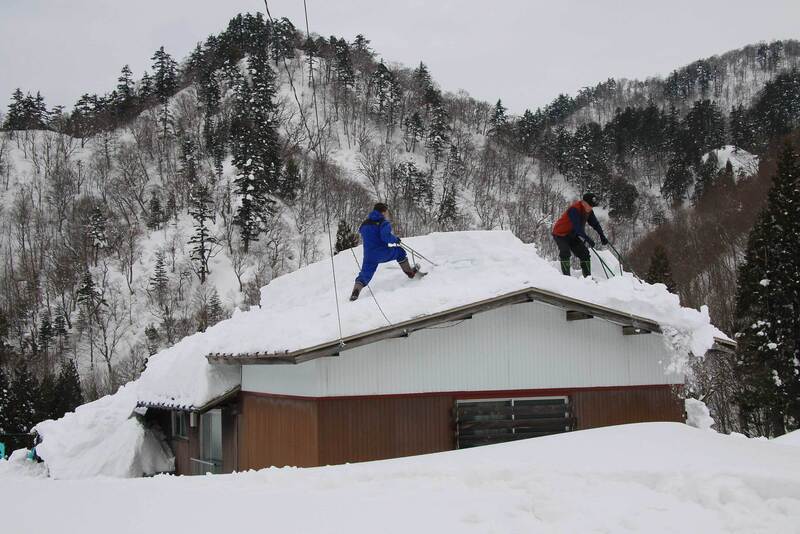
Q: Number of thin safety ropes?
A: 2